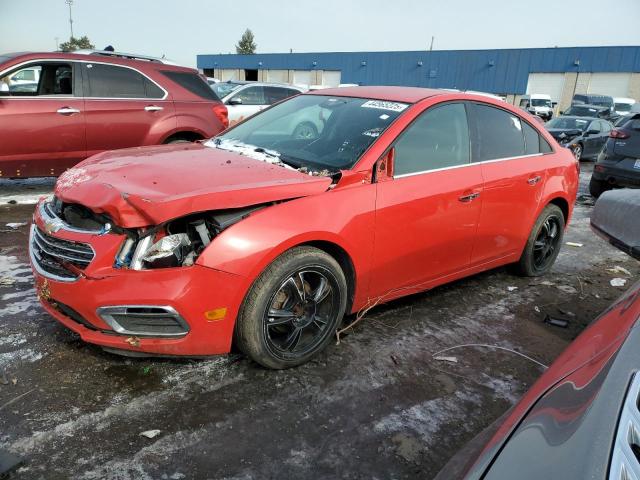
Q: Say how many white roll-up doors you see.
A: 6